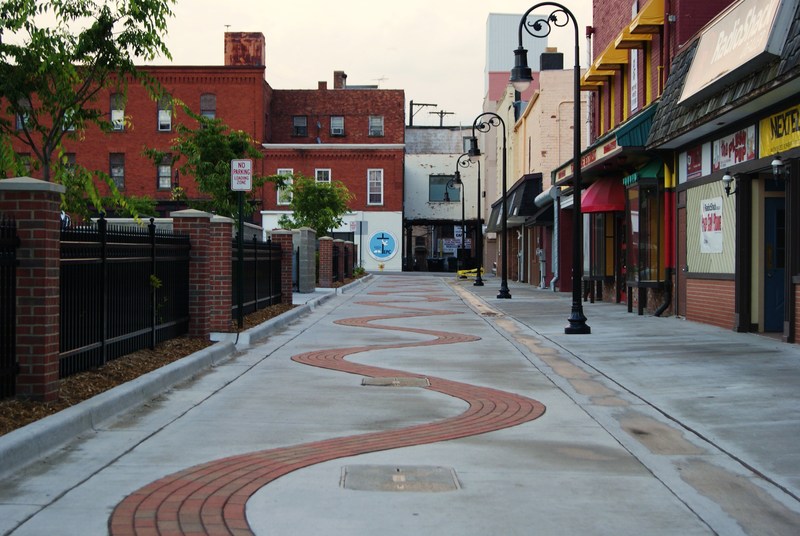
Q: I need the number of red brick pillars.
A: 7